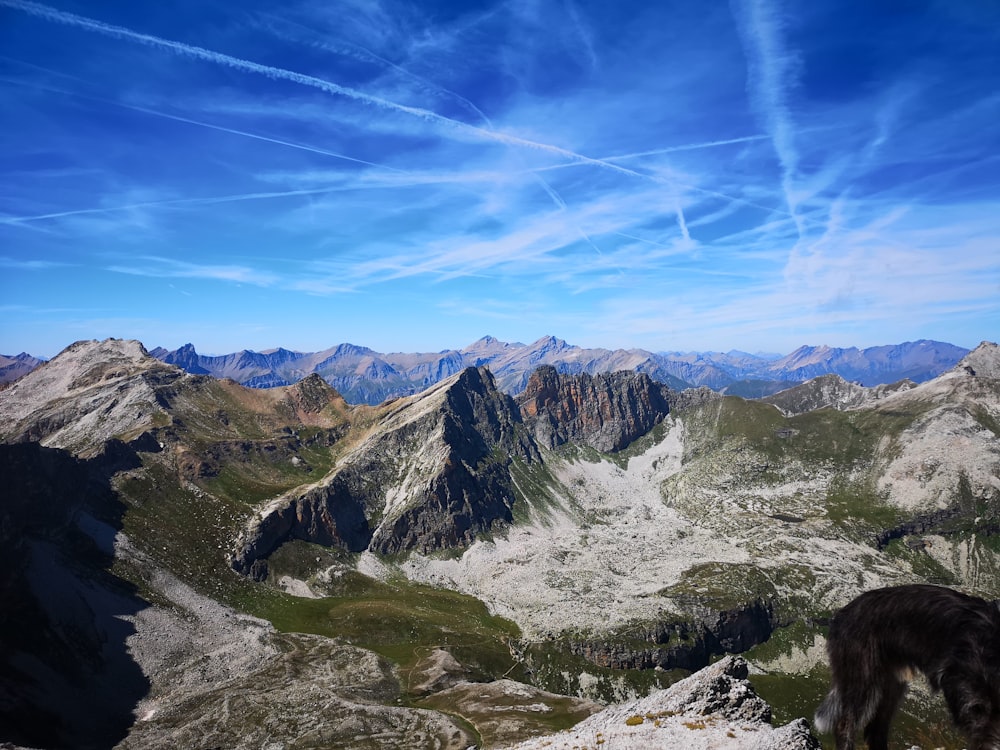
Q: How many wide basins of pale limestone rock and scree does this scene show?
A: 1